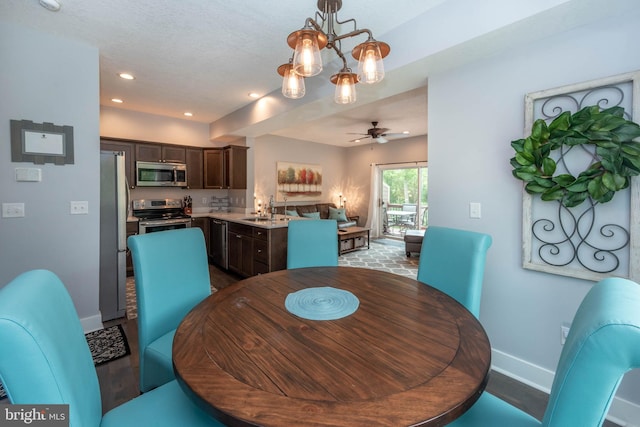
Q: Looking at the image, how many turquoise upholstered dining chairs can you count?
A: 5